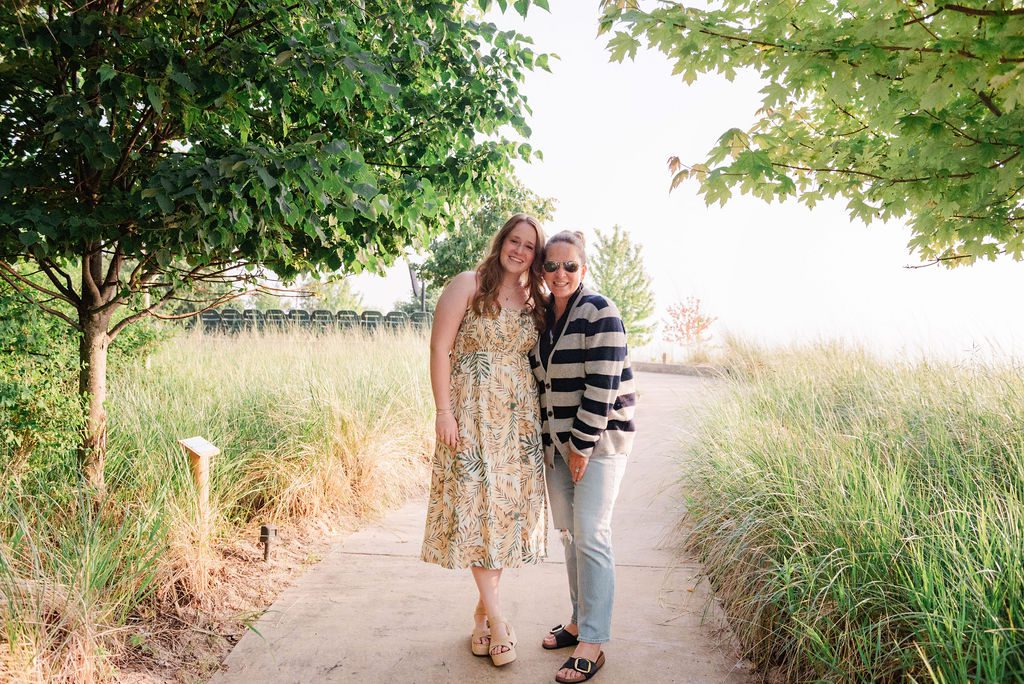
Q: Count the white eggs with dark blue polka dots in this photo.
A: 0